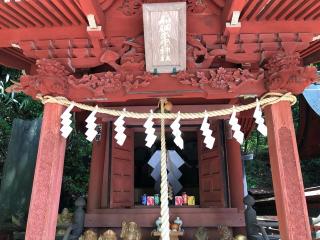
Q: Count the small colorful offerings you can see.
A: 6